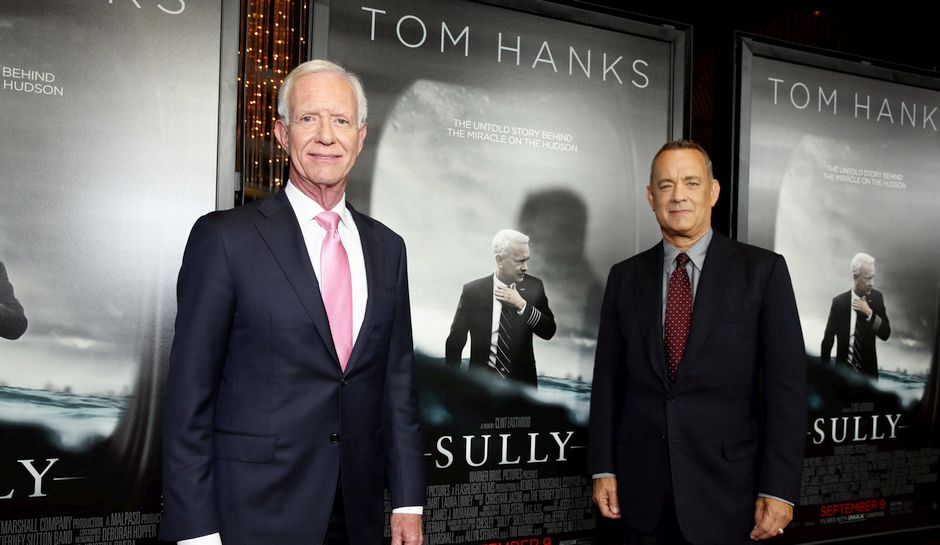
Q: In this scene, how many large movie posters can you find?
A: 3